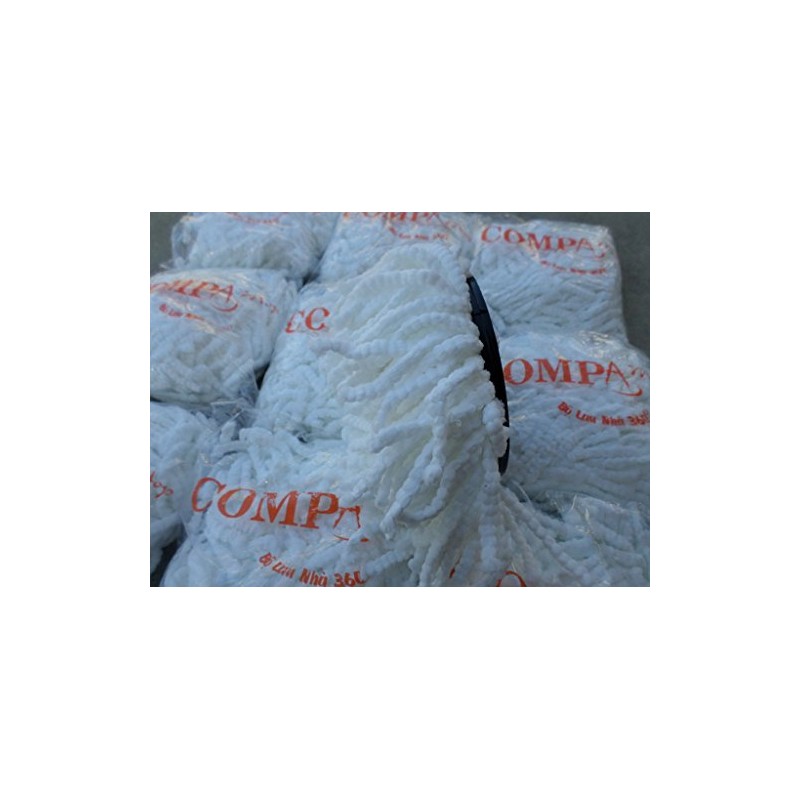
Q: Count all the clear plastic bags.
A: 9